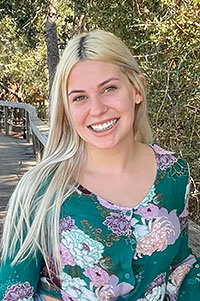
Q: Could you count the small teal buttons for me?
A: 3